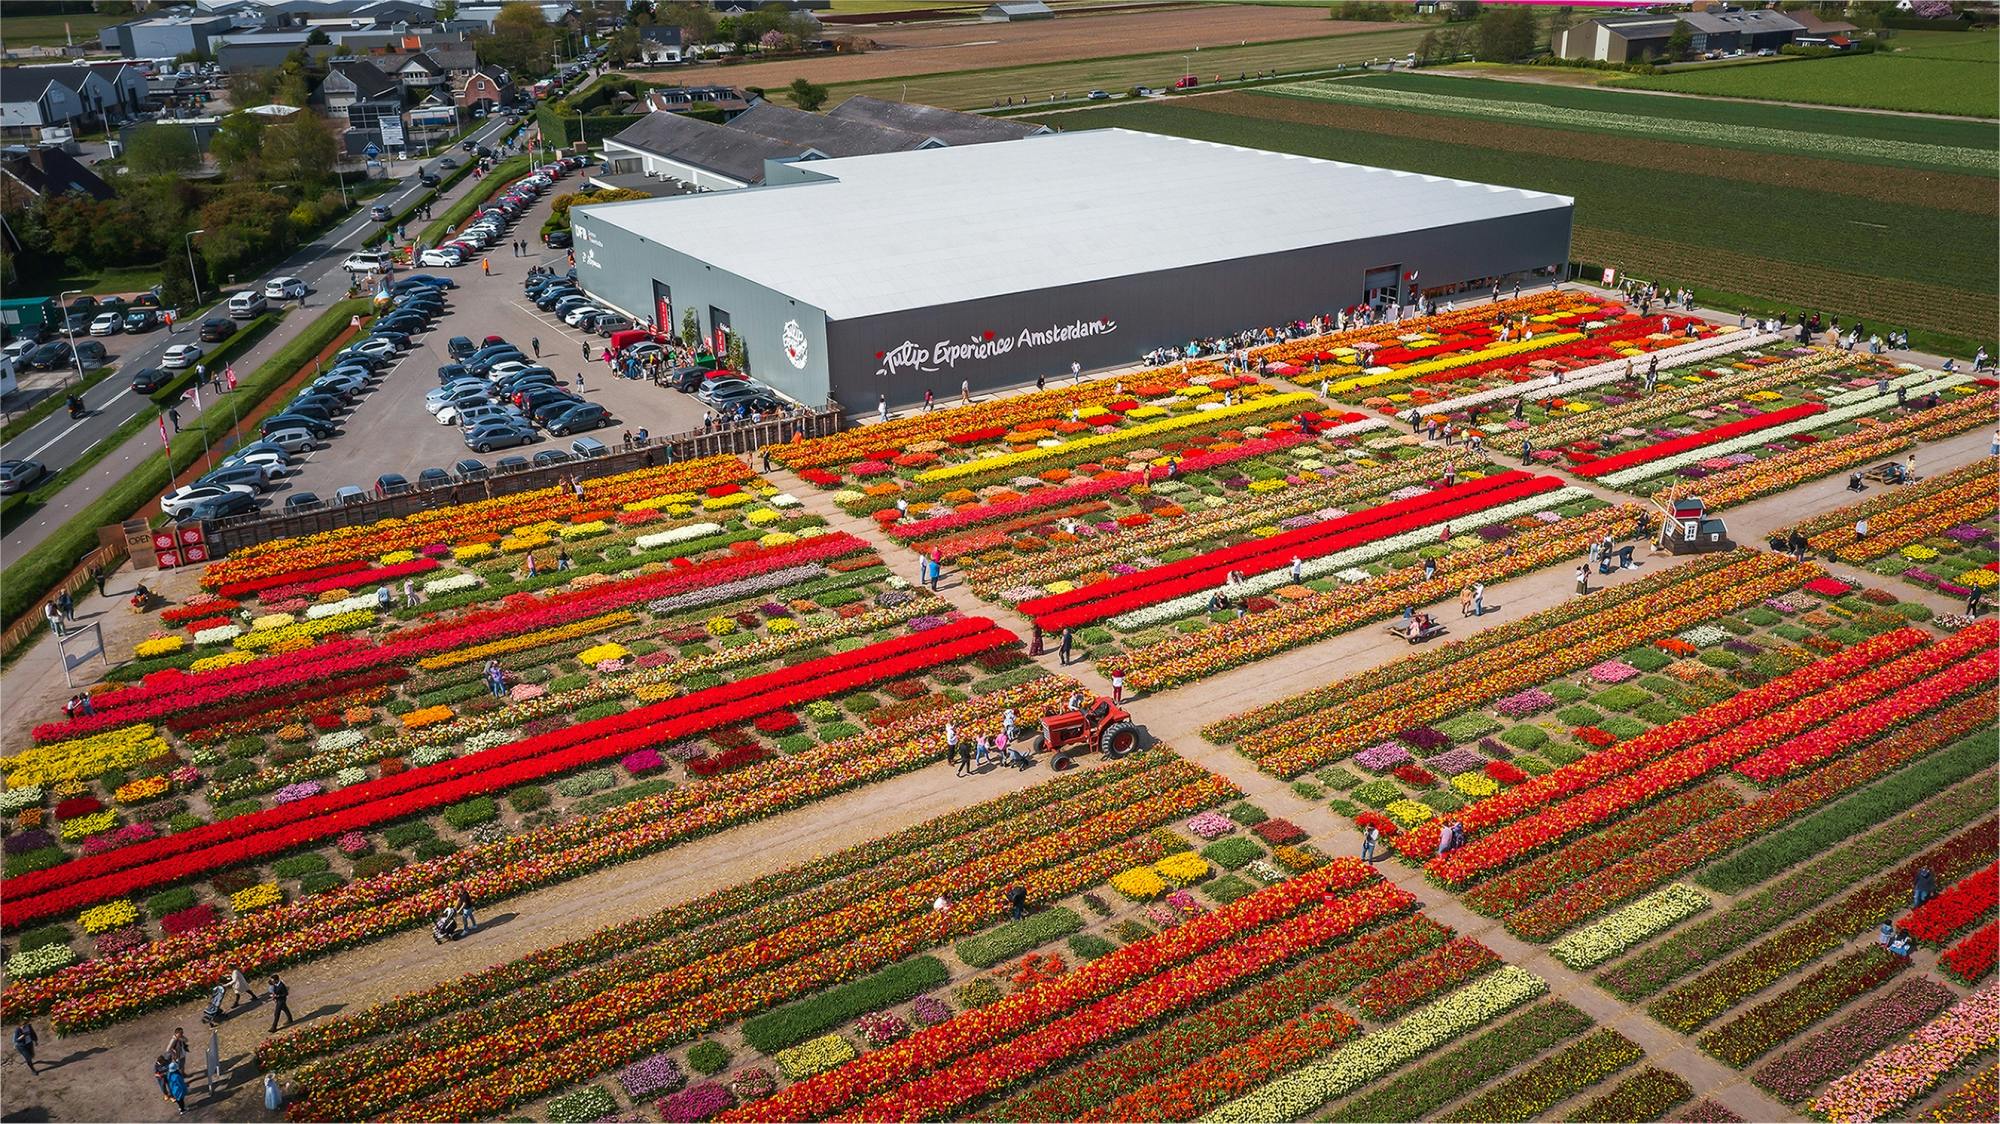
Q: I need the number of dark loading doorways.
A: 2